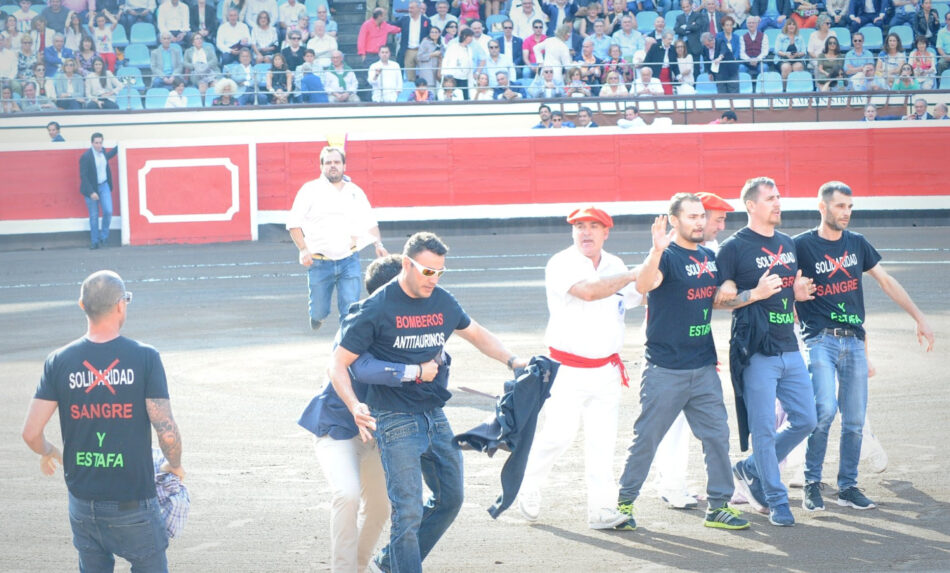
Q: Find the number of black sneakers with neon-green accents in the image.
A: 2